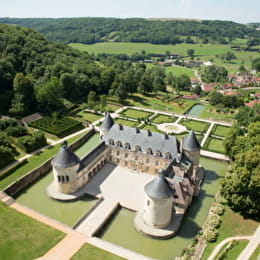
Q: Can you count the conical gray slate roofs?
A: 4